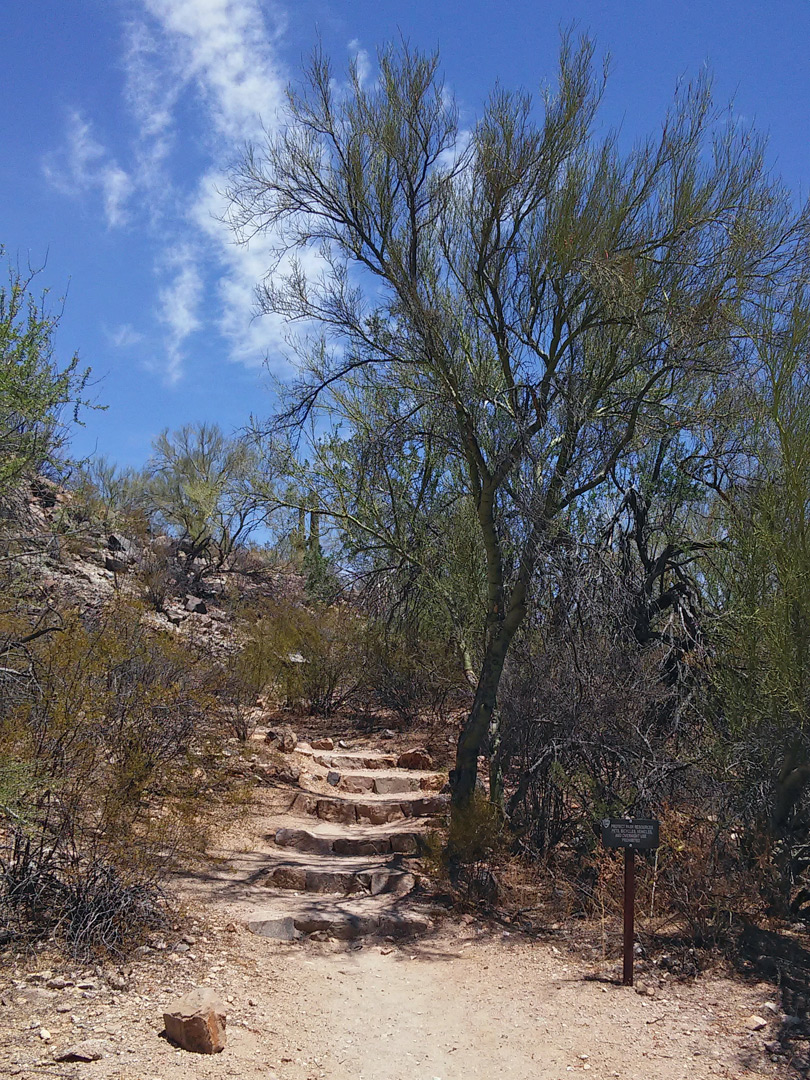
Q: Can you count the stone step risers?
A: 6